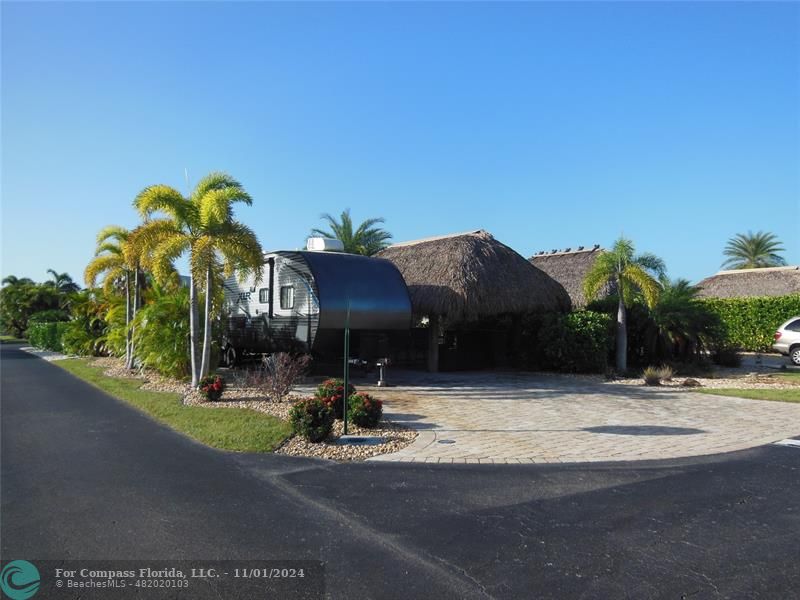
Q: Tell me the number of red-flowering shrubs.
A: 4